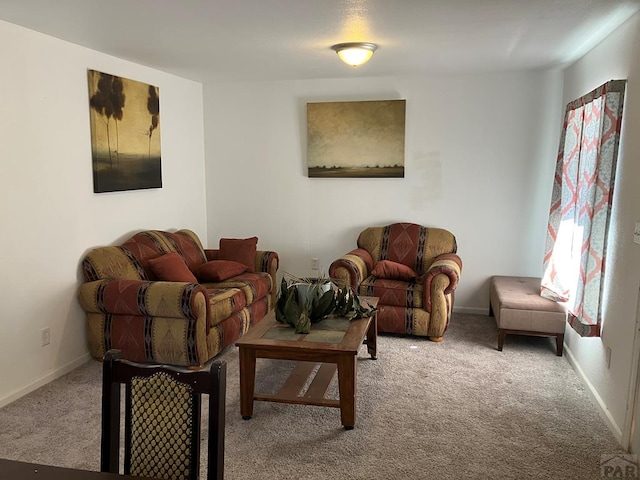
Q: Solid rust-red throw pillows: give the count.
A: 4